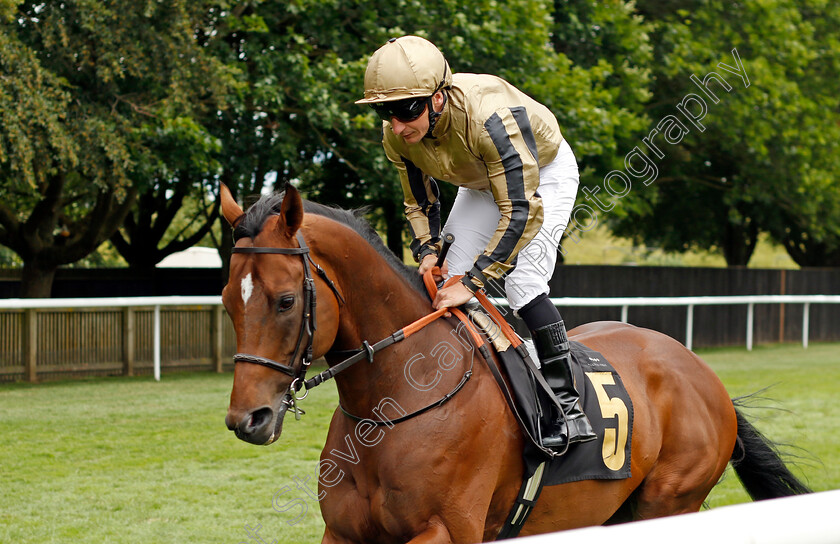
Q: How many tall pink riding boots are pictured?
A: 0